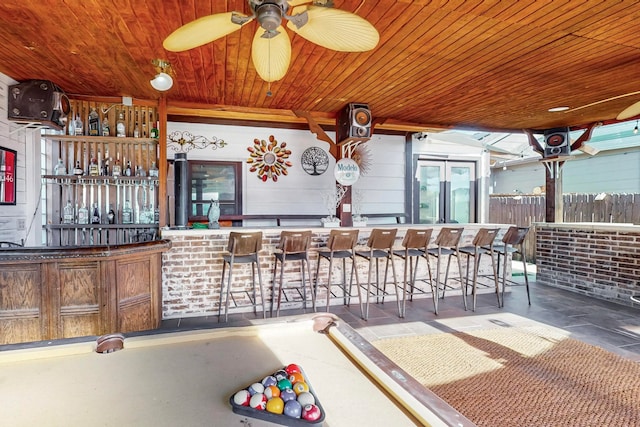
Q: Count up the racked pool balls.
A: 15